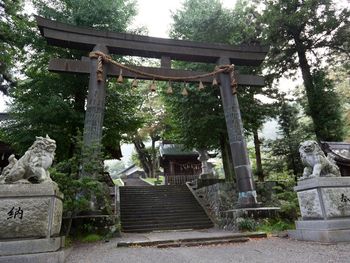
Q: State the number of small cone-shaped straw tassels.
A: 7